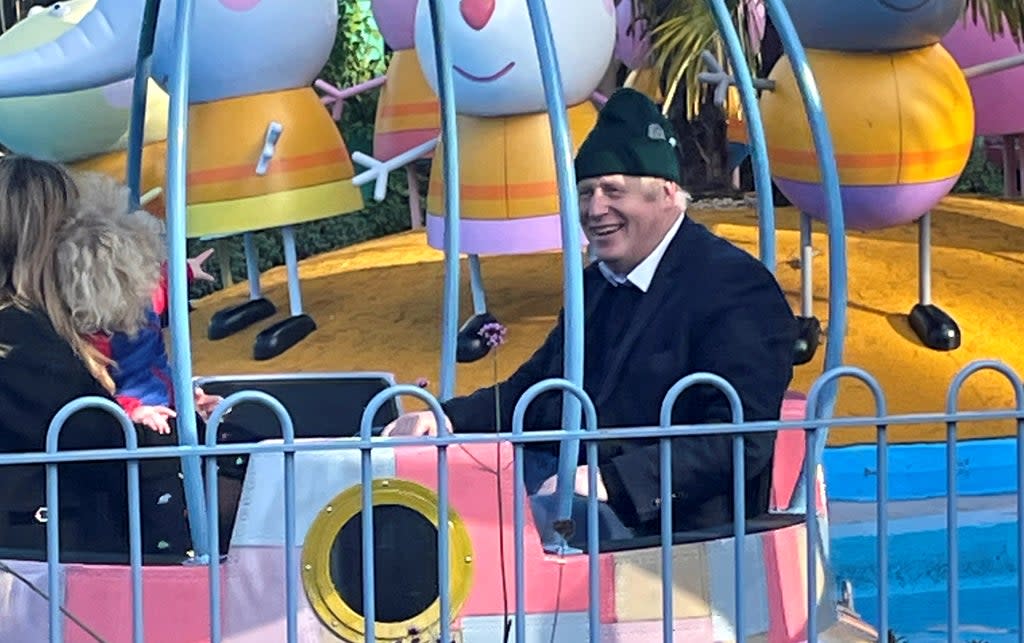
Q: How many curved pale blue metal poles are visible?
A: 6